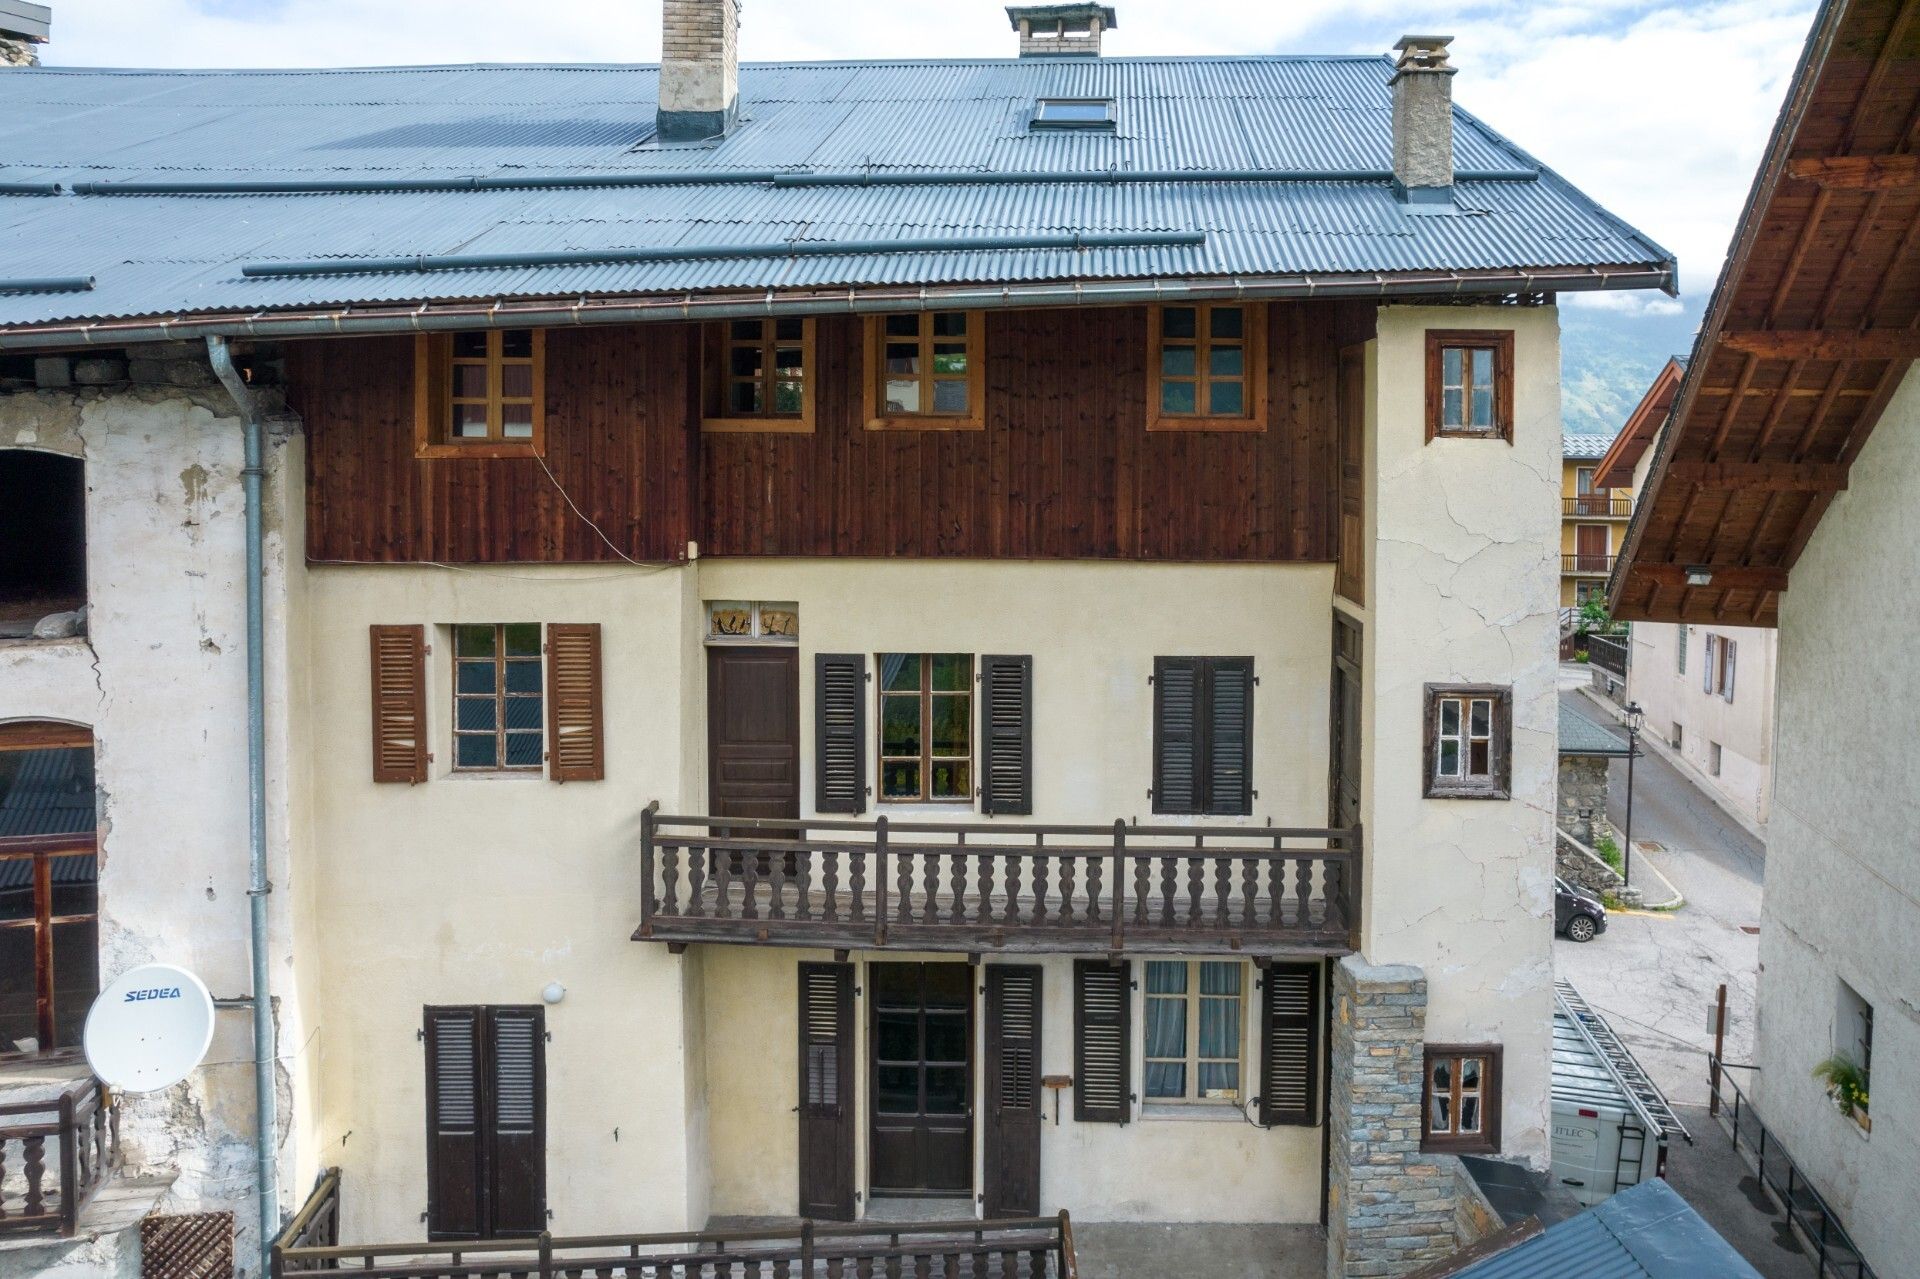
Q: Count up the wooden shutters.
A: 12